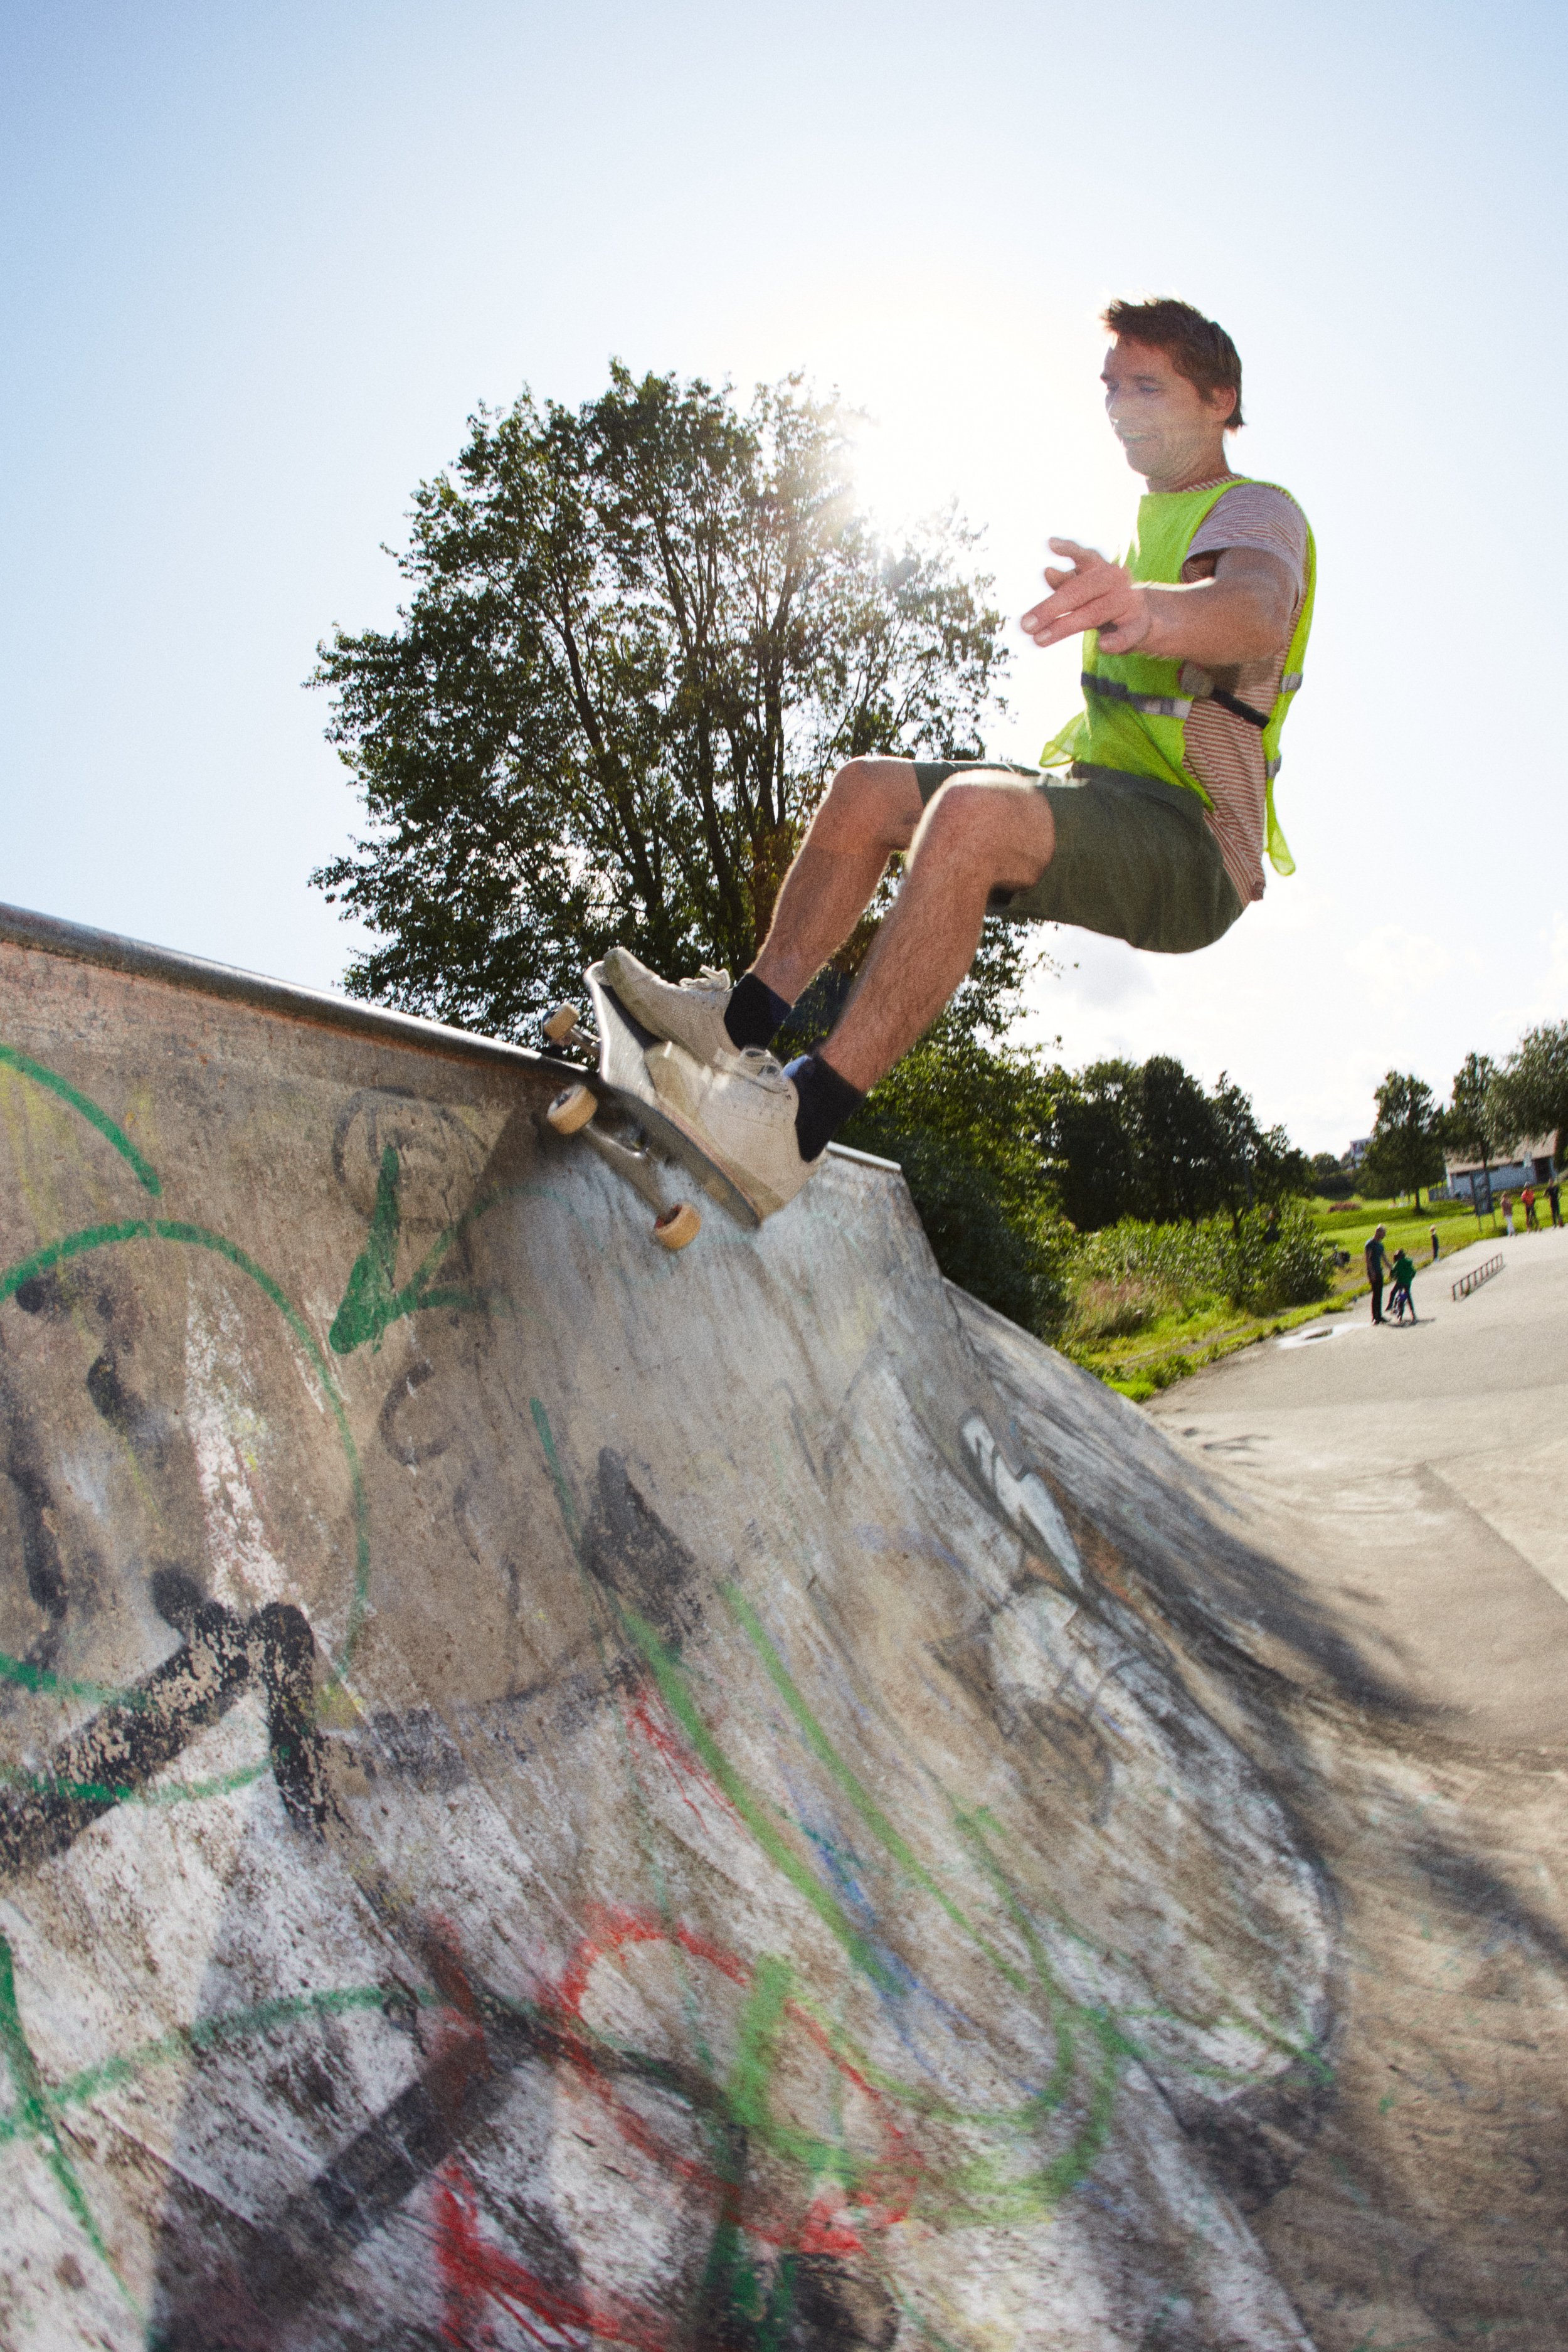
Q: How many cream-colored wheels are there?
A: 3